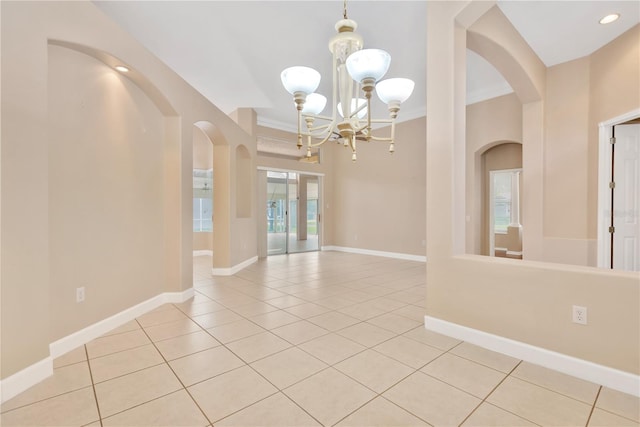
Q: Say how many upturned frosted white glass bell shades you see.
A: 5